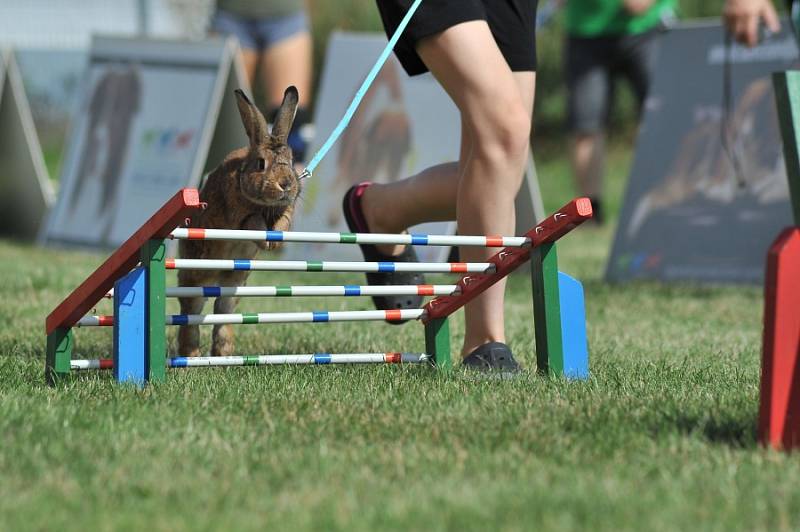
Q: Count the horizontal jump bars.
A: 5